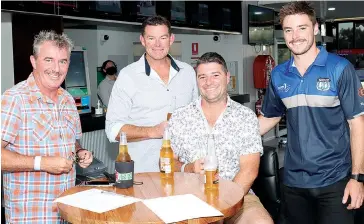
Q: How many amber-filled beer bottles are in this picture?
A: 3